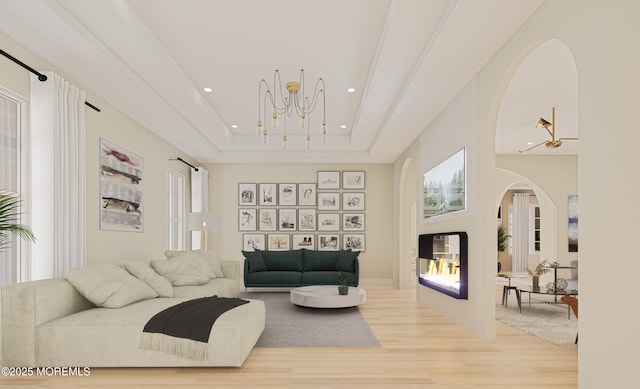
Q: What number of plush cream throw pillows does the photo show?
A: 4